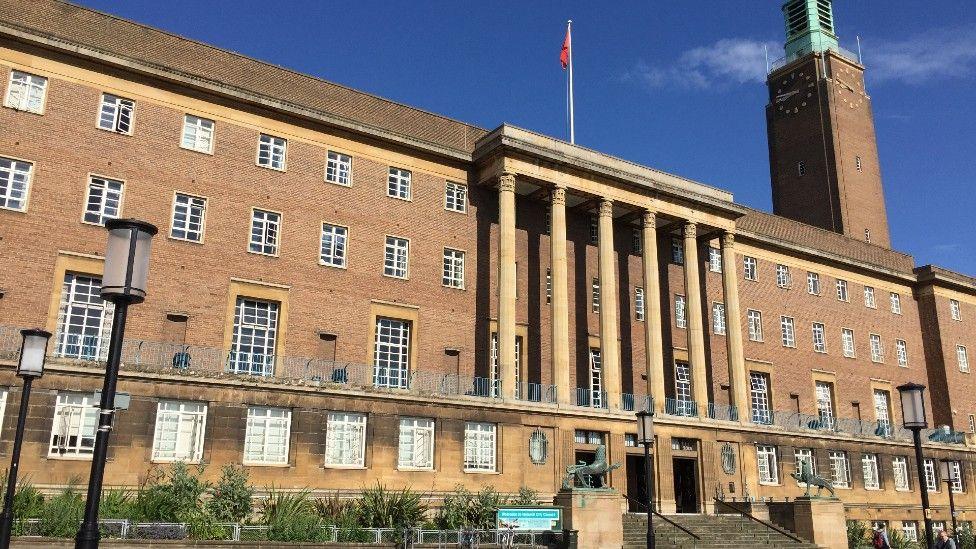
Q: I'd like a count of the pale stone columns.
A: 6